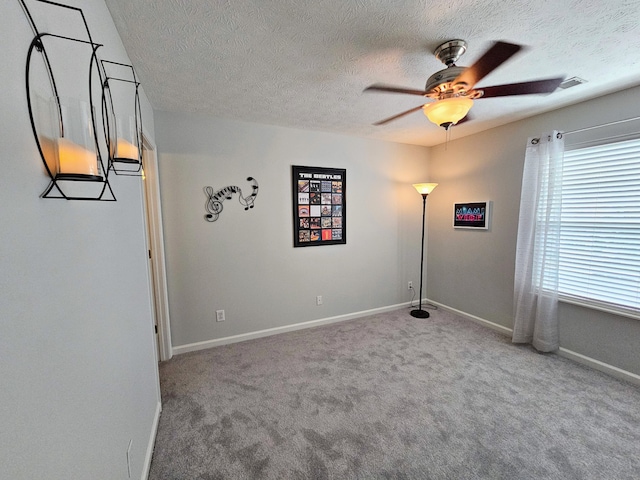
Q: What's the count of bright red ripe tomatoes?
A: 0